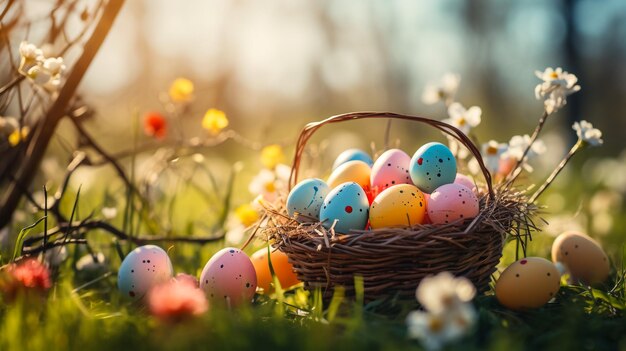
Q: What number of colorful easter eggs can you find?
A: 14